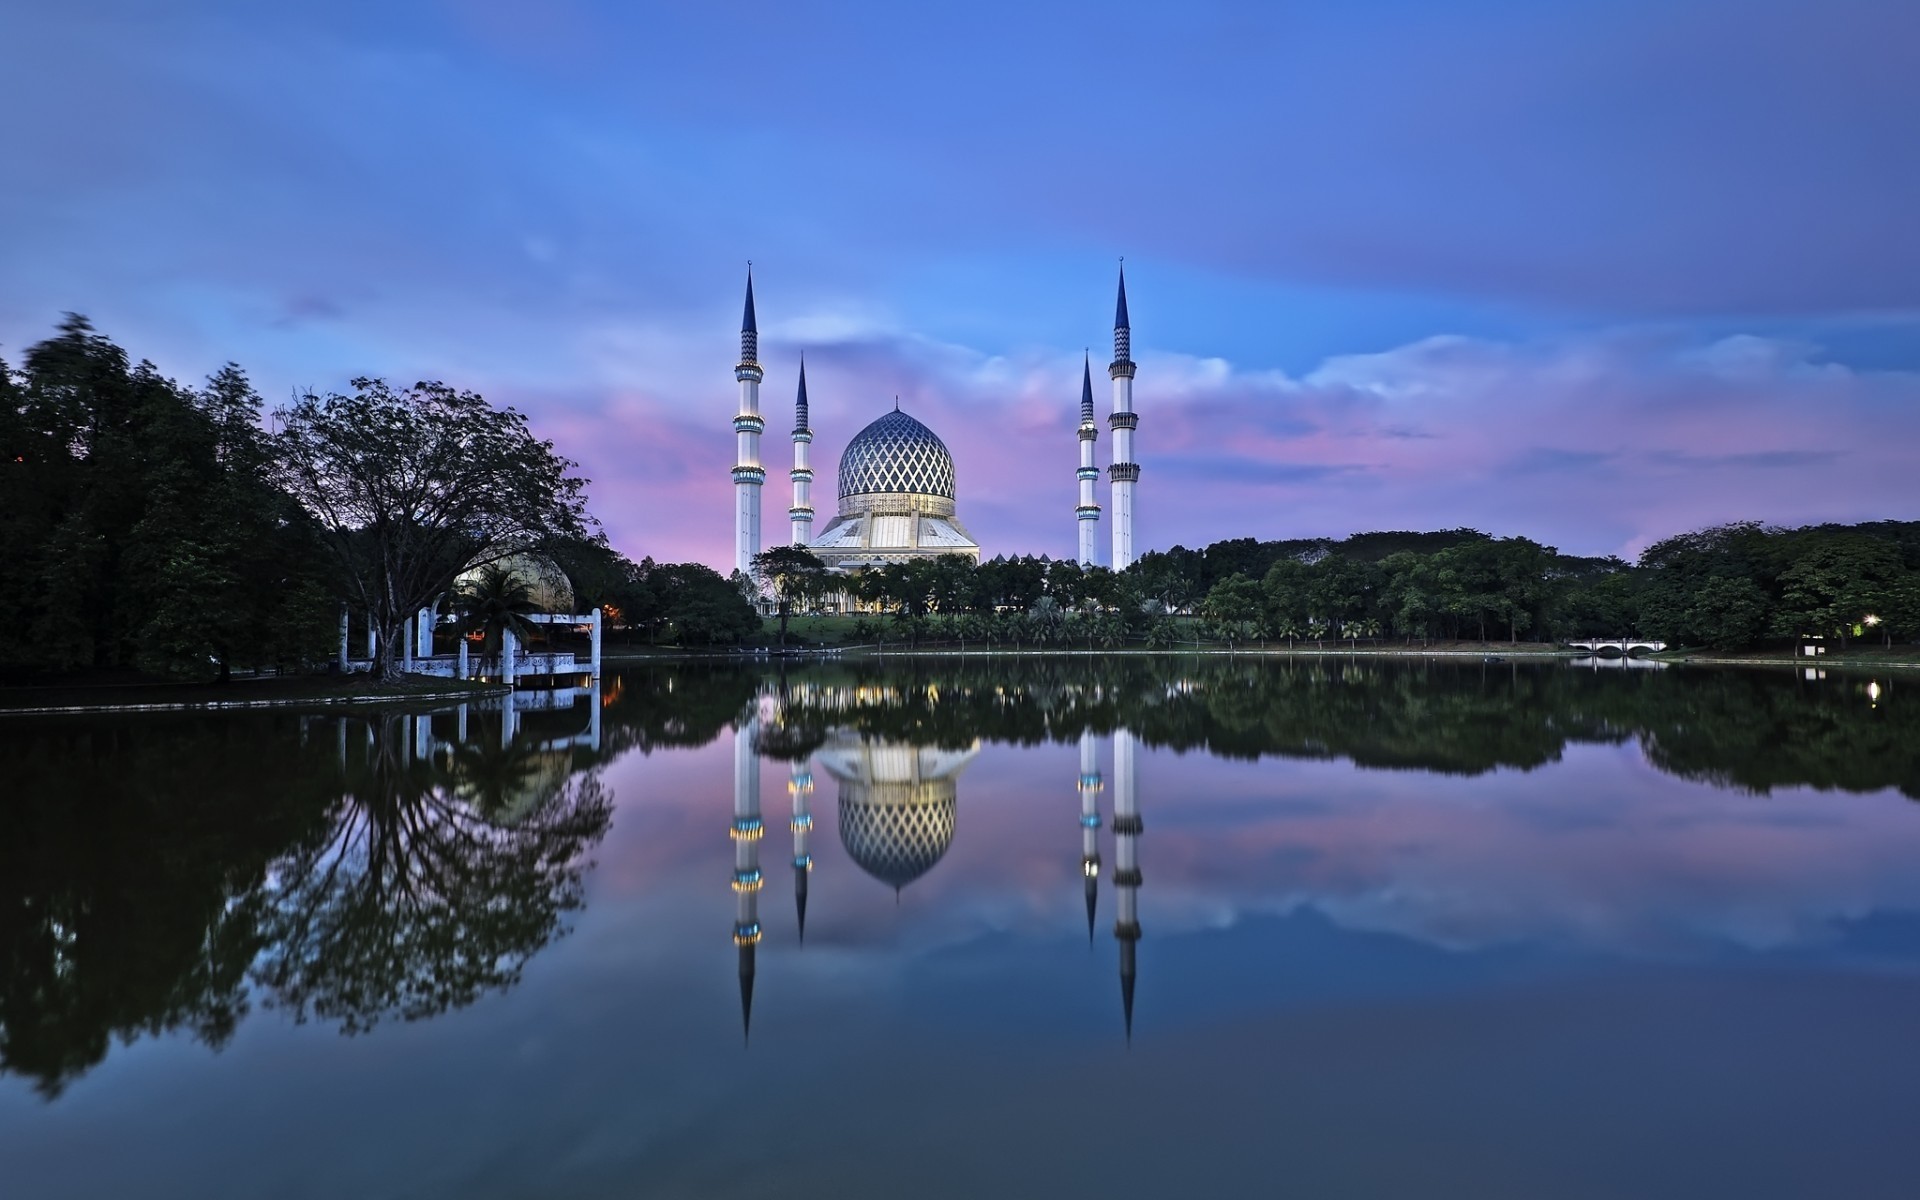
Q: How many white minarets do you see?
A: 4